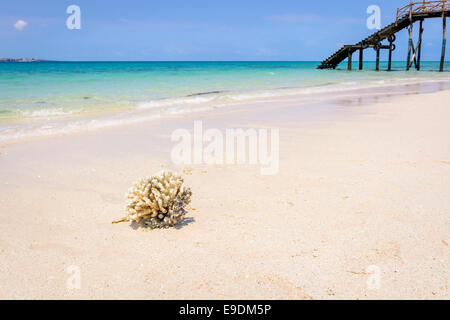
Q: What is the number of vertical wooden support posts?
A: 7